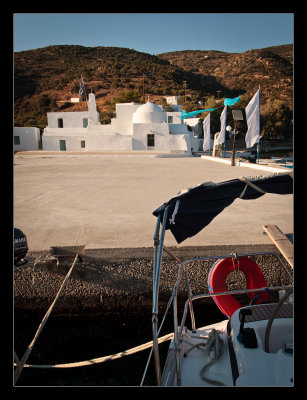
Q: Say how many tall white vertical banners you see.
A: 3